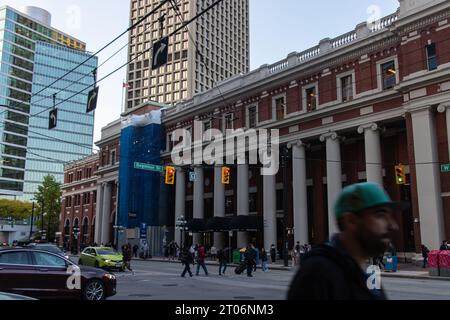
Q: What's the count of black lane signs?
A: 3